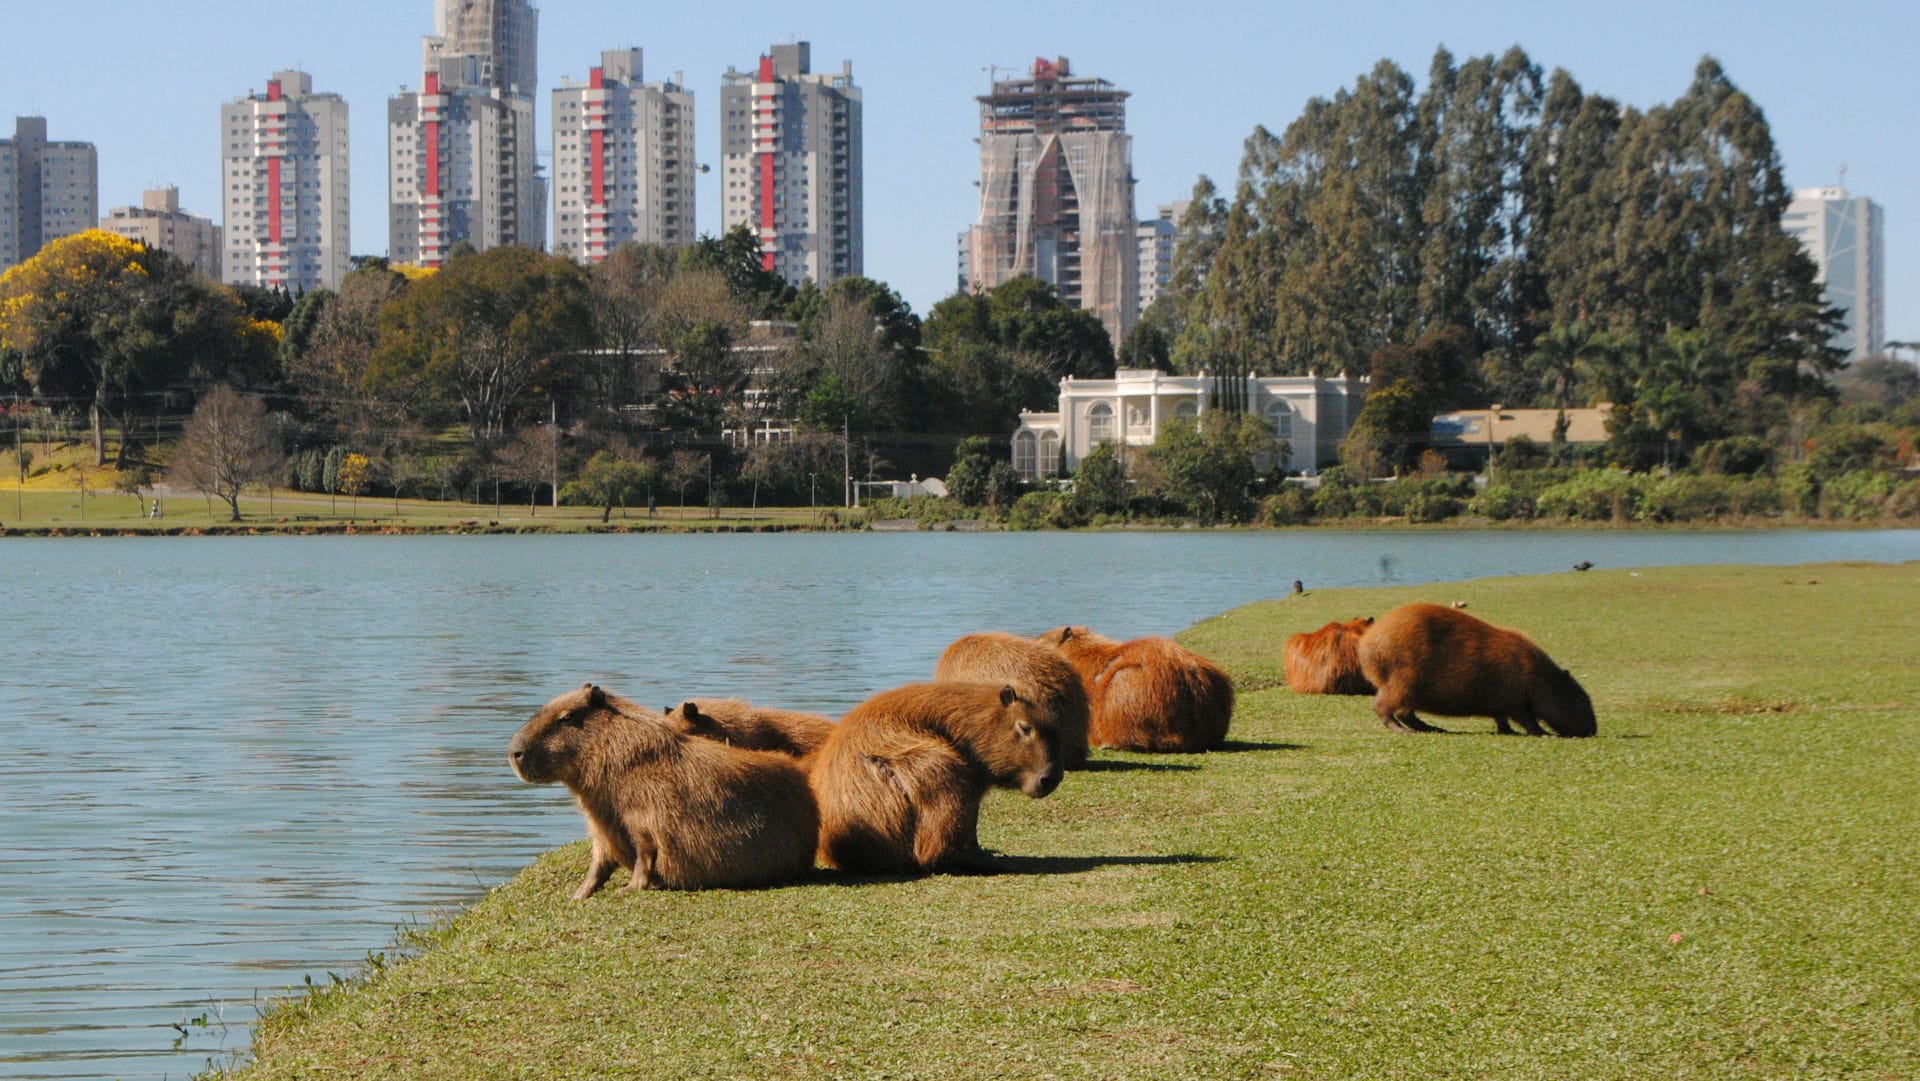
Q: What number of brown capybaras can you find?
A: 7